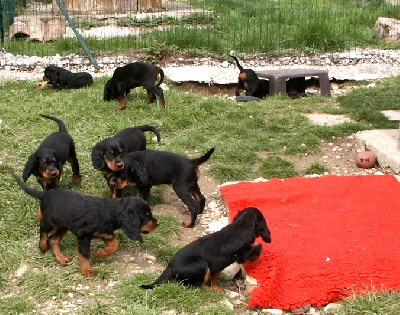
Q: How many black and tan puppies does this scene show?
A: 8